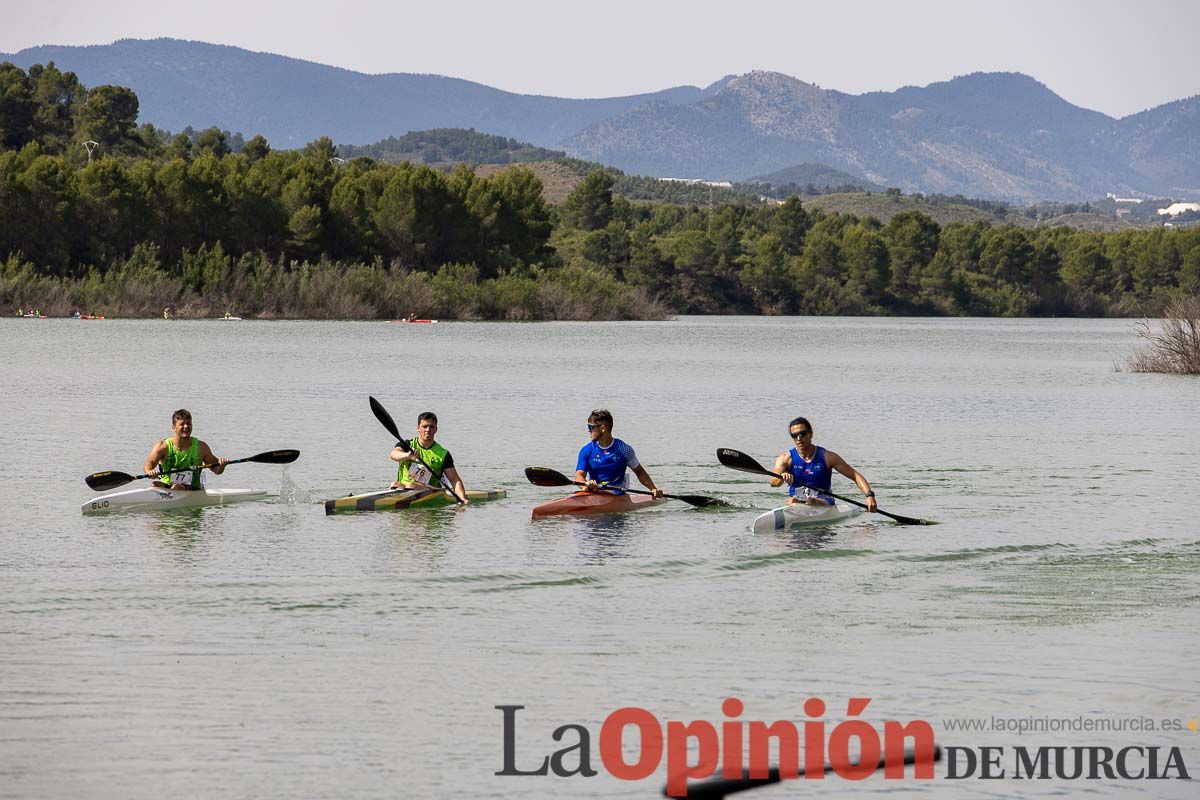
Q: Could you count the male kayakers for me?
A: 4